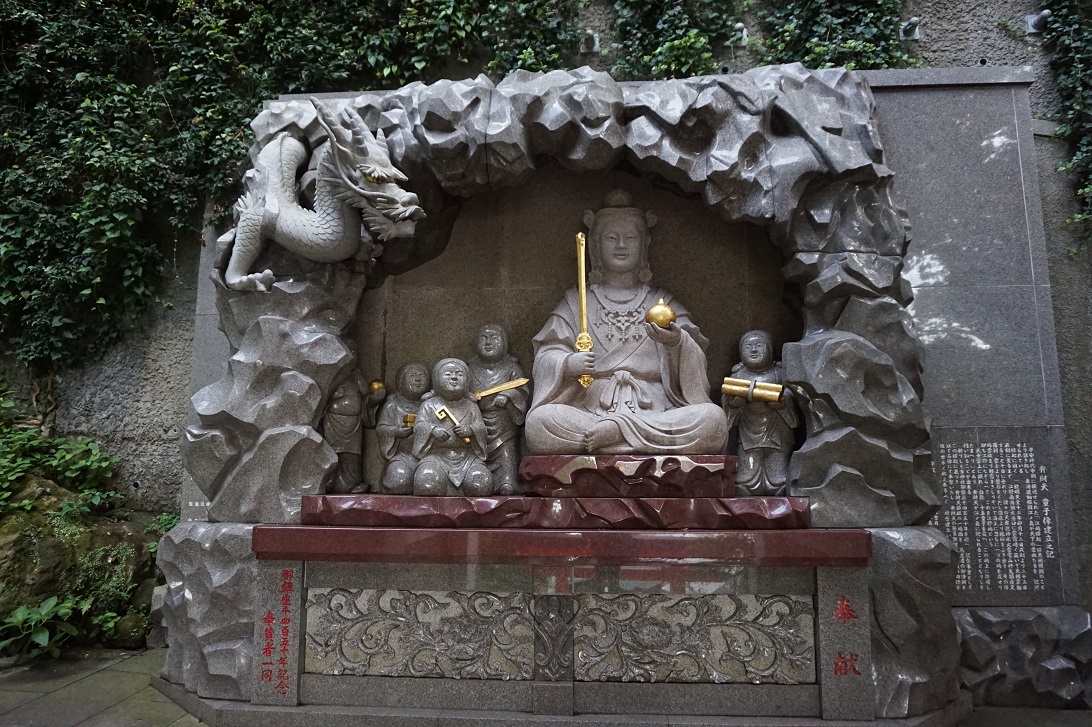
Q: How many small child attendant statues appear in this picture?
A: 5